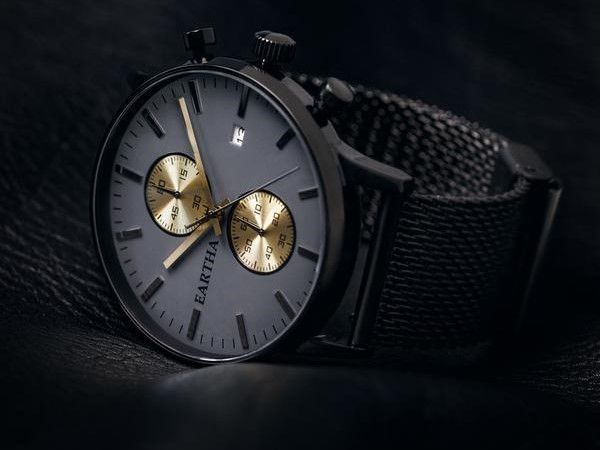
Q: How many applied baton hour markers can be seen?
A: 12